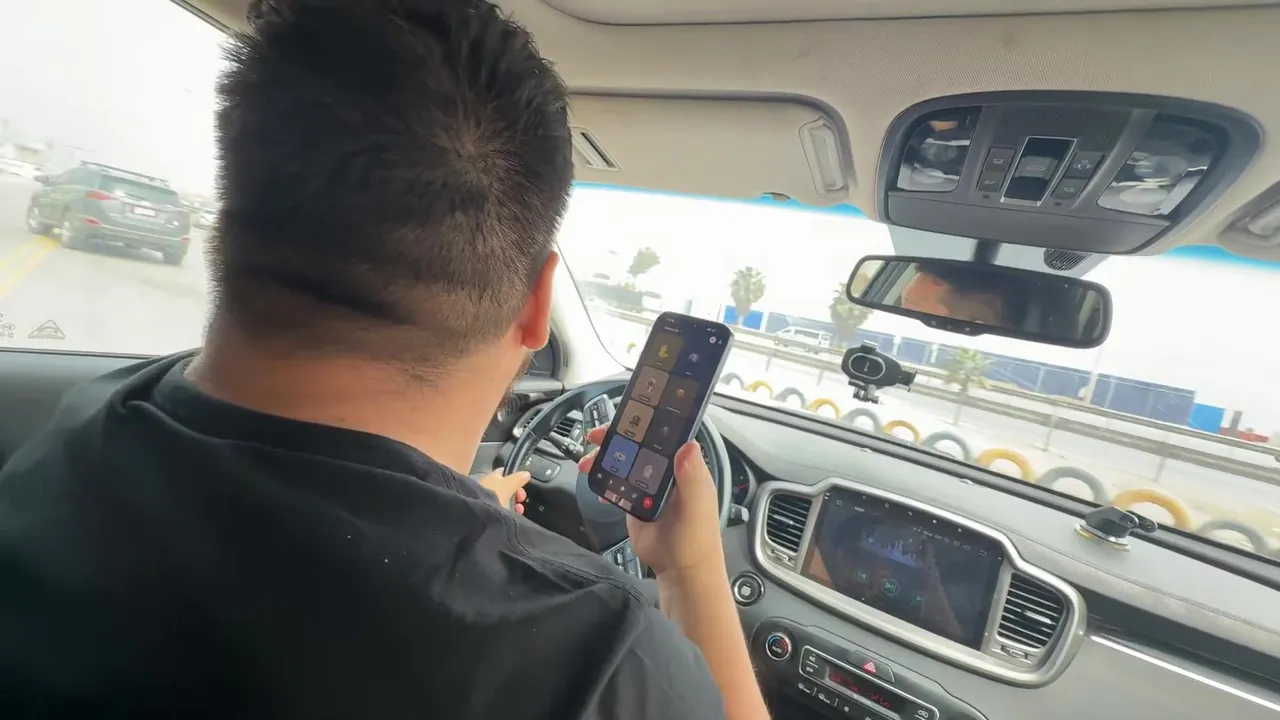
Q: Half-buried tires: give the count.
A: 11